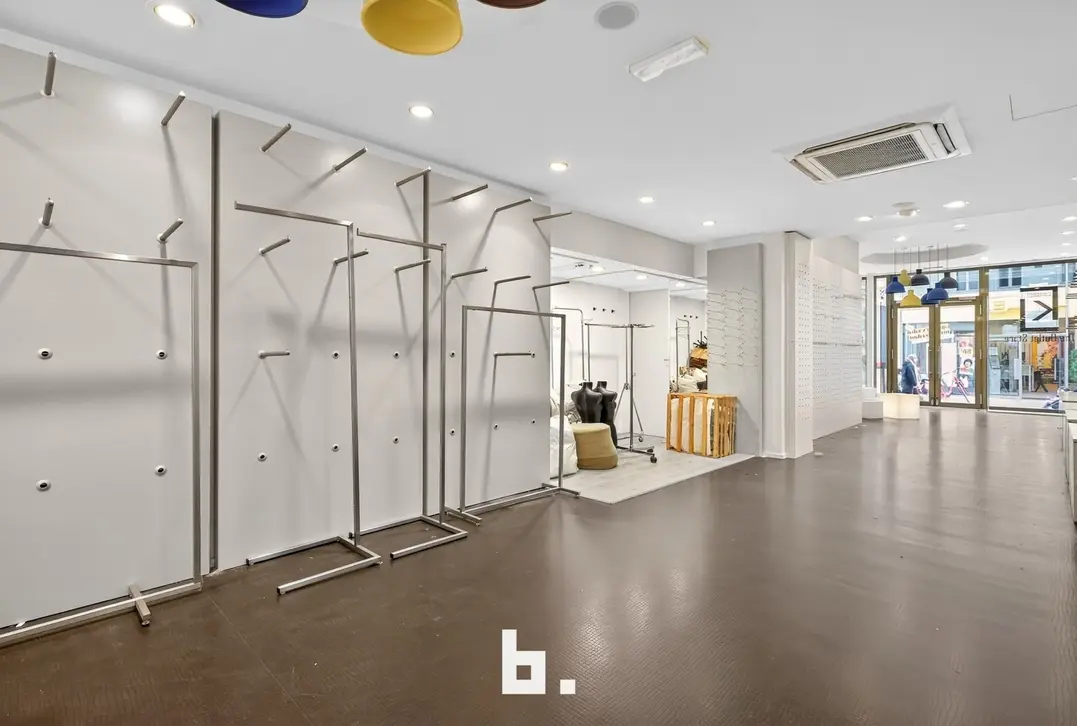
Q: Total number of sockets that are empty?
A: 14